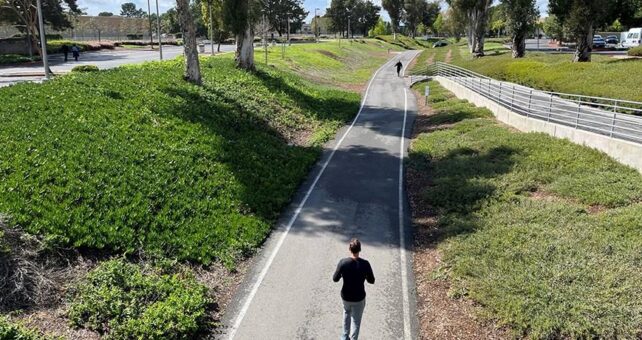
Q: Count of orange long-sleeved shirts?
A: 0